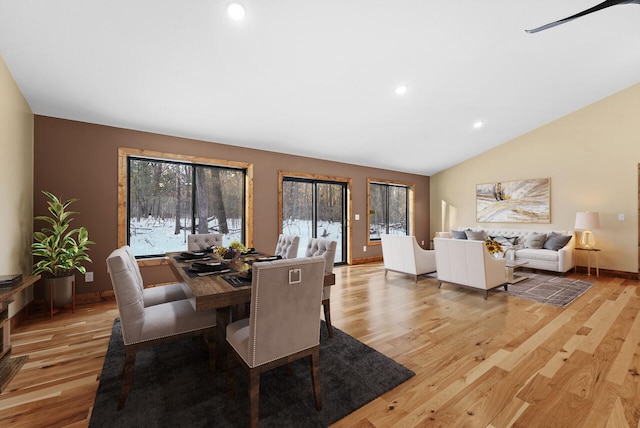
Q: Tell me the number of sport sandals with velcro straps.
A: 0